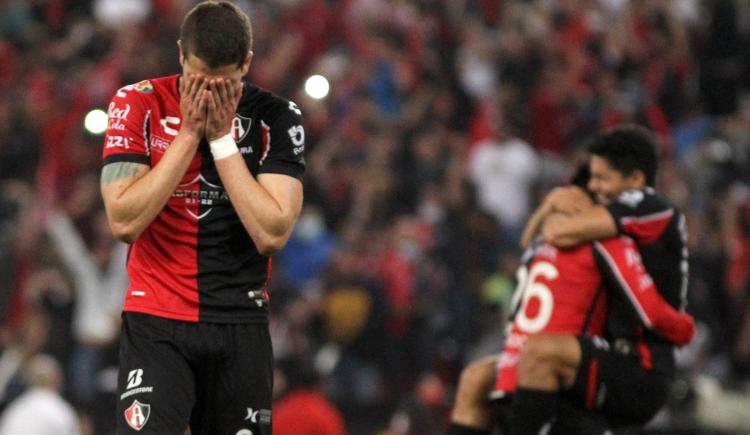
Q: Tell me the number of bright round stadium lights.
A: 2